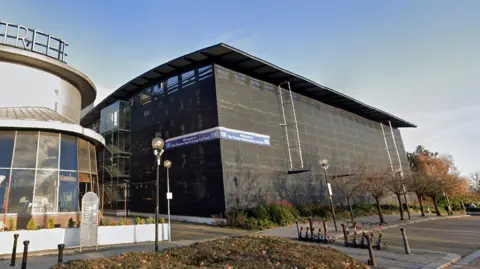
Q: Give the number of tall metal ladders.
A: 2